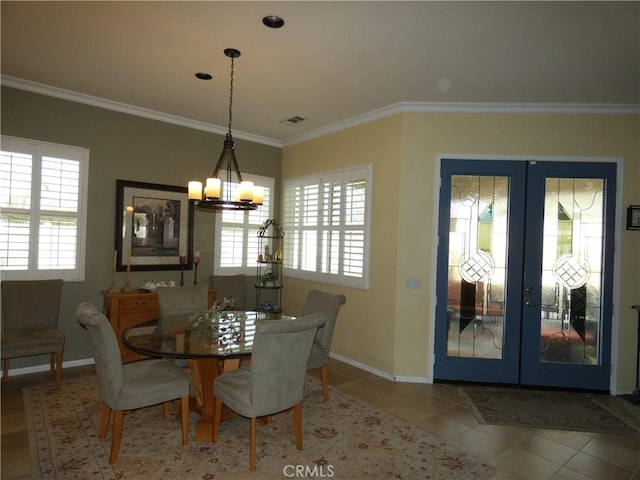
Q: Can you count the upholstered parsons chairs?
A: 6